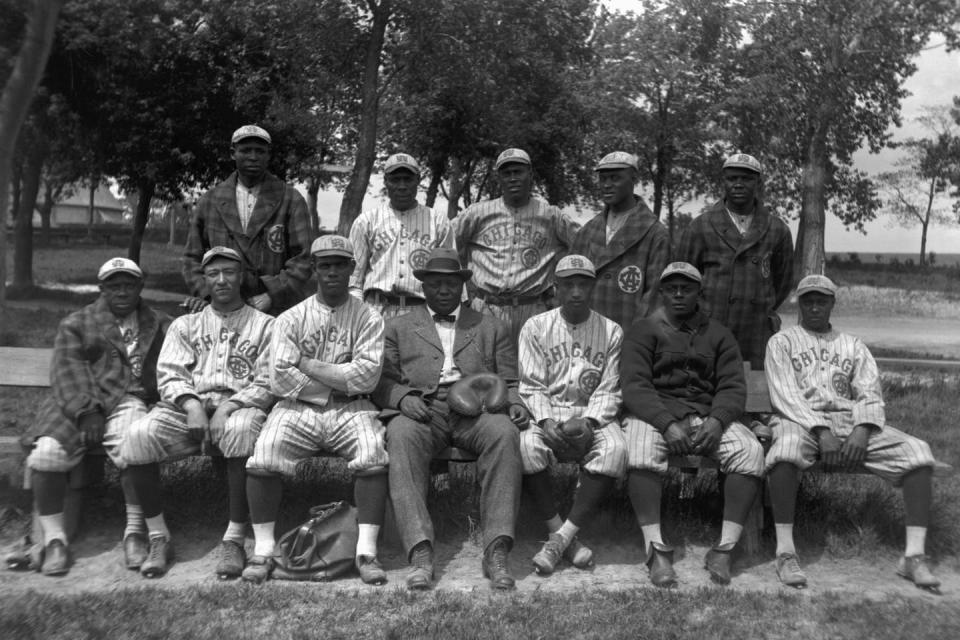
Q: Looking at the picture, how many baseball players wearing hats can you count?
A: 11